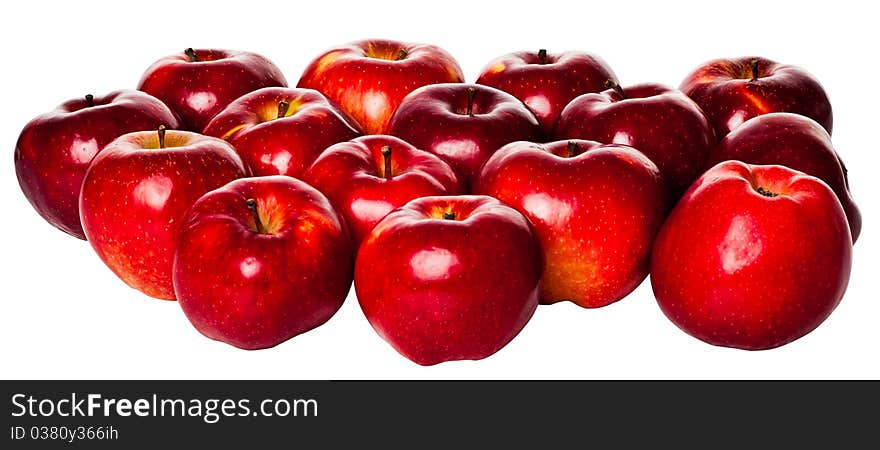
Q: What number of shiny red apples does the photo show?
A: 15